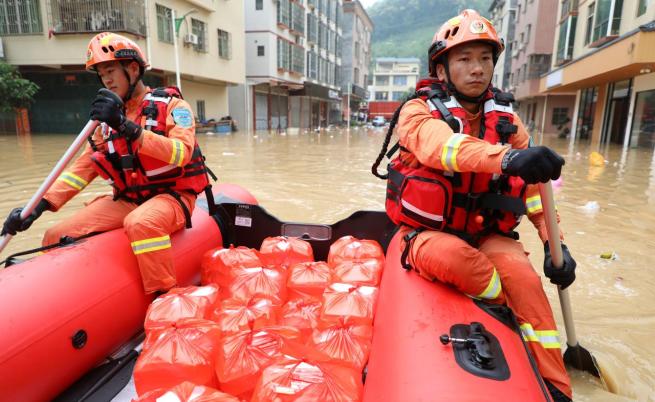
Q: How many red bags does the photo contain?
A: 15